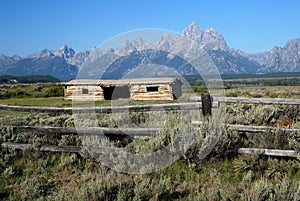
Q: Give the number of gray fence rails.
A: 6